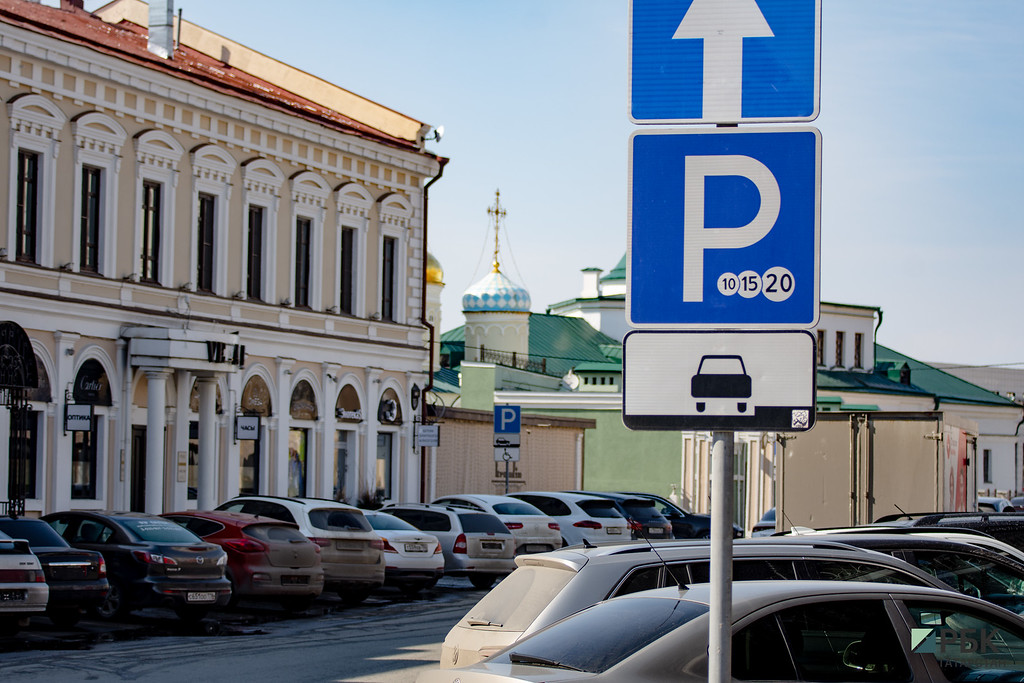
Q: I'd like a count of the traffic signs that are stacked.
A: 3